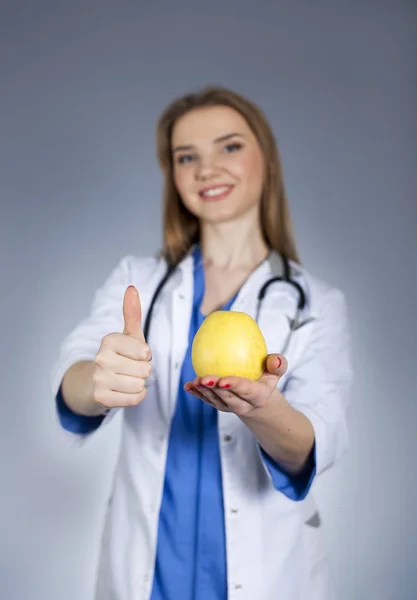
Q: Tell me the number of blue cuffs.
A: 2